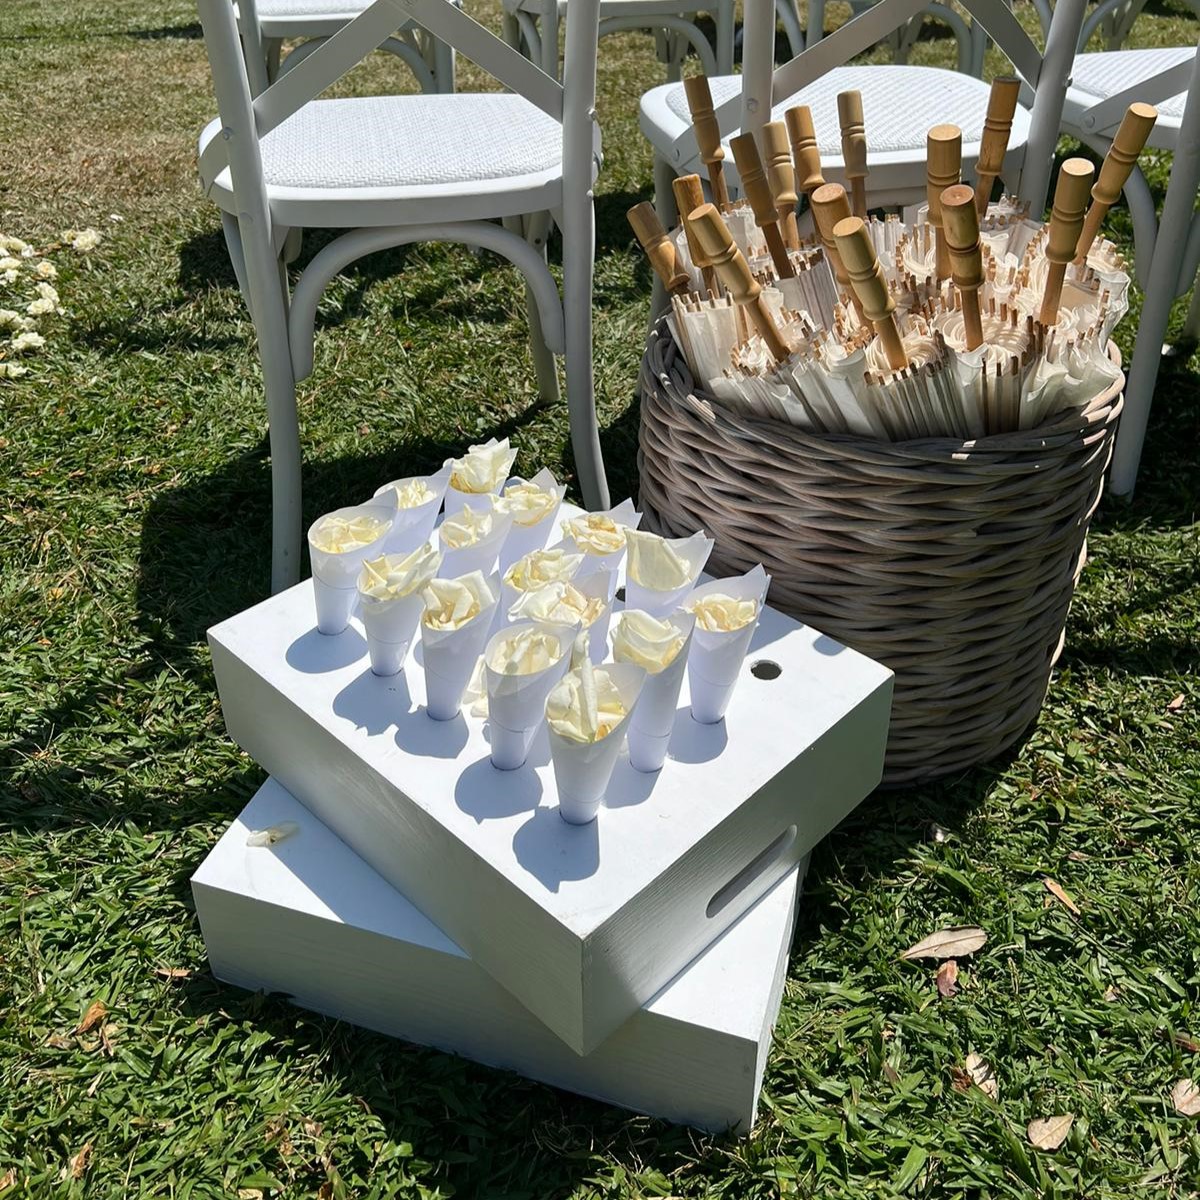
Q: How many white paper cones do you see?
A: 15